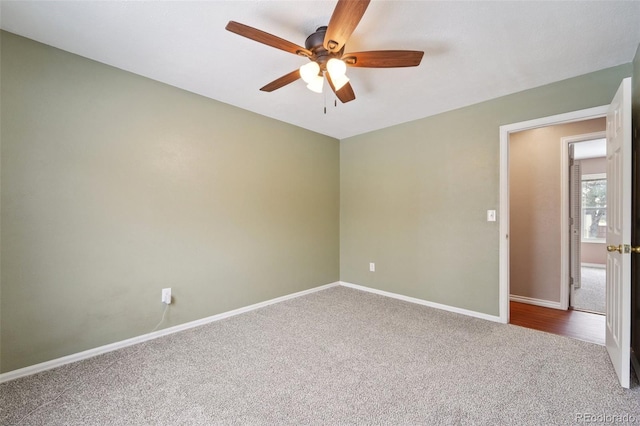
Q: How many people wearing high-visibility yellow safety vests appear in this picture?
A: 0